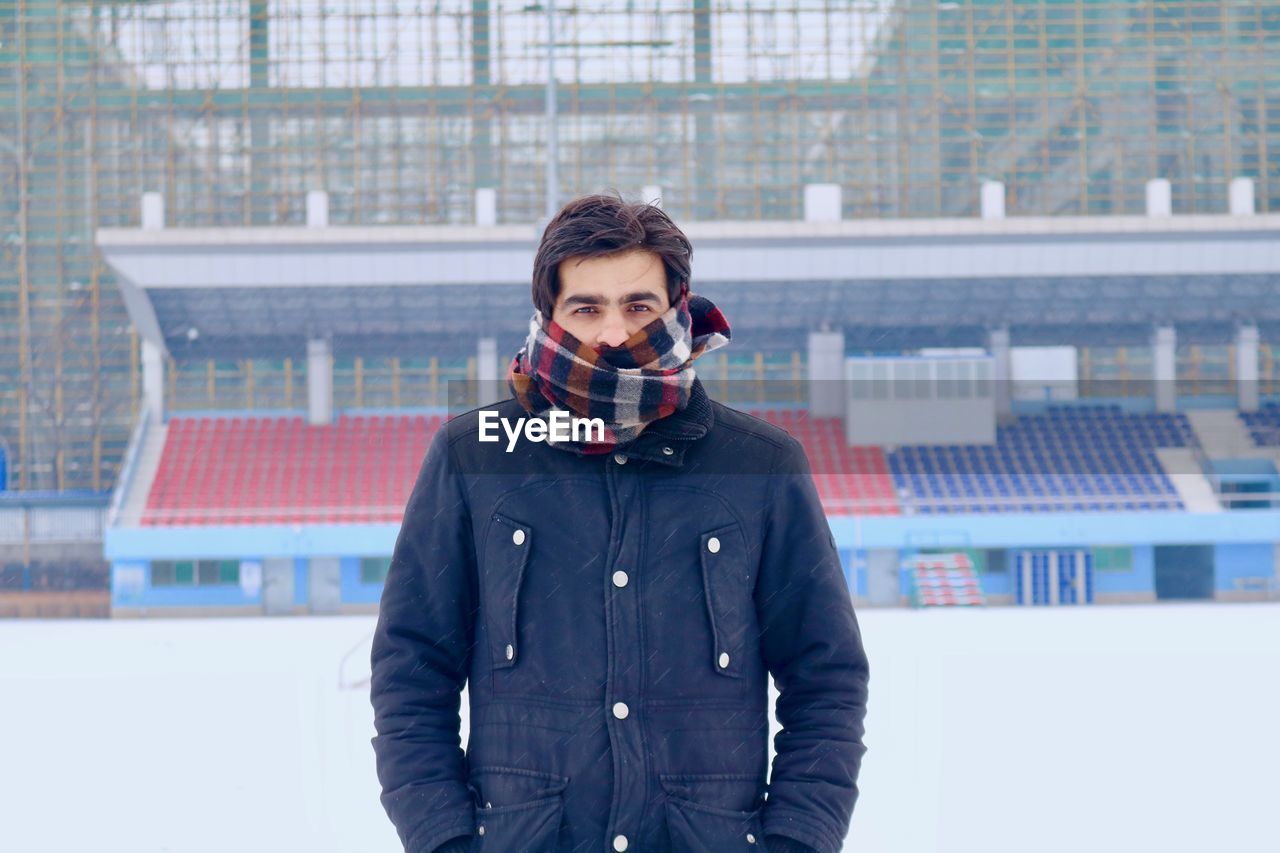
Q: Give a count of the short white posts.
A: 8